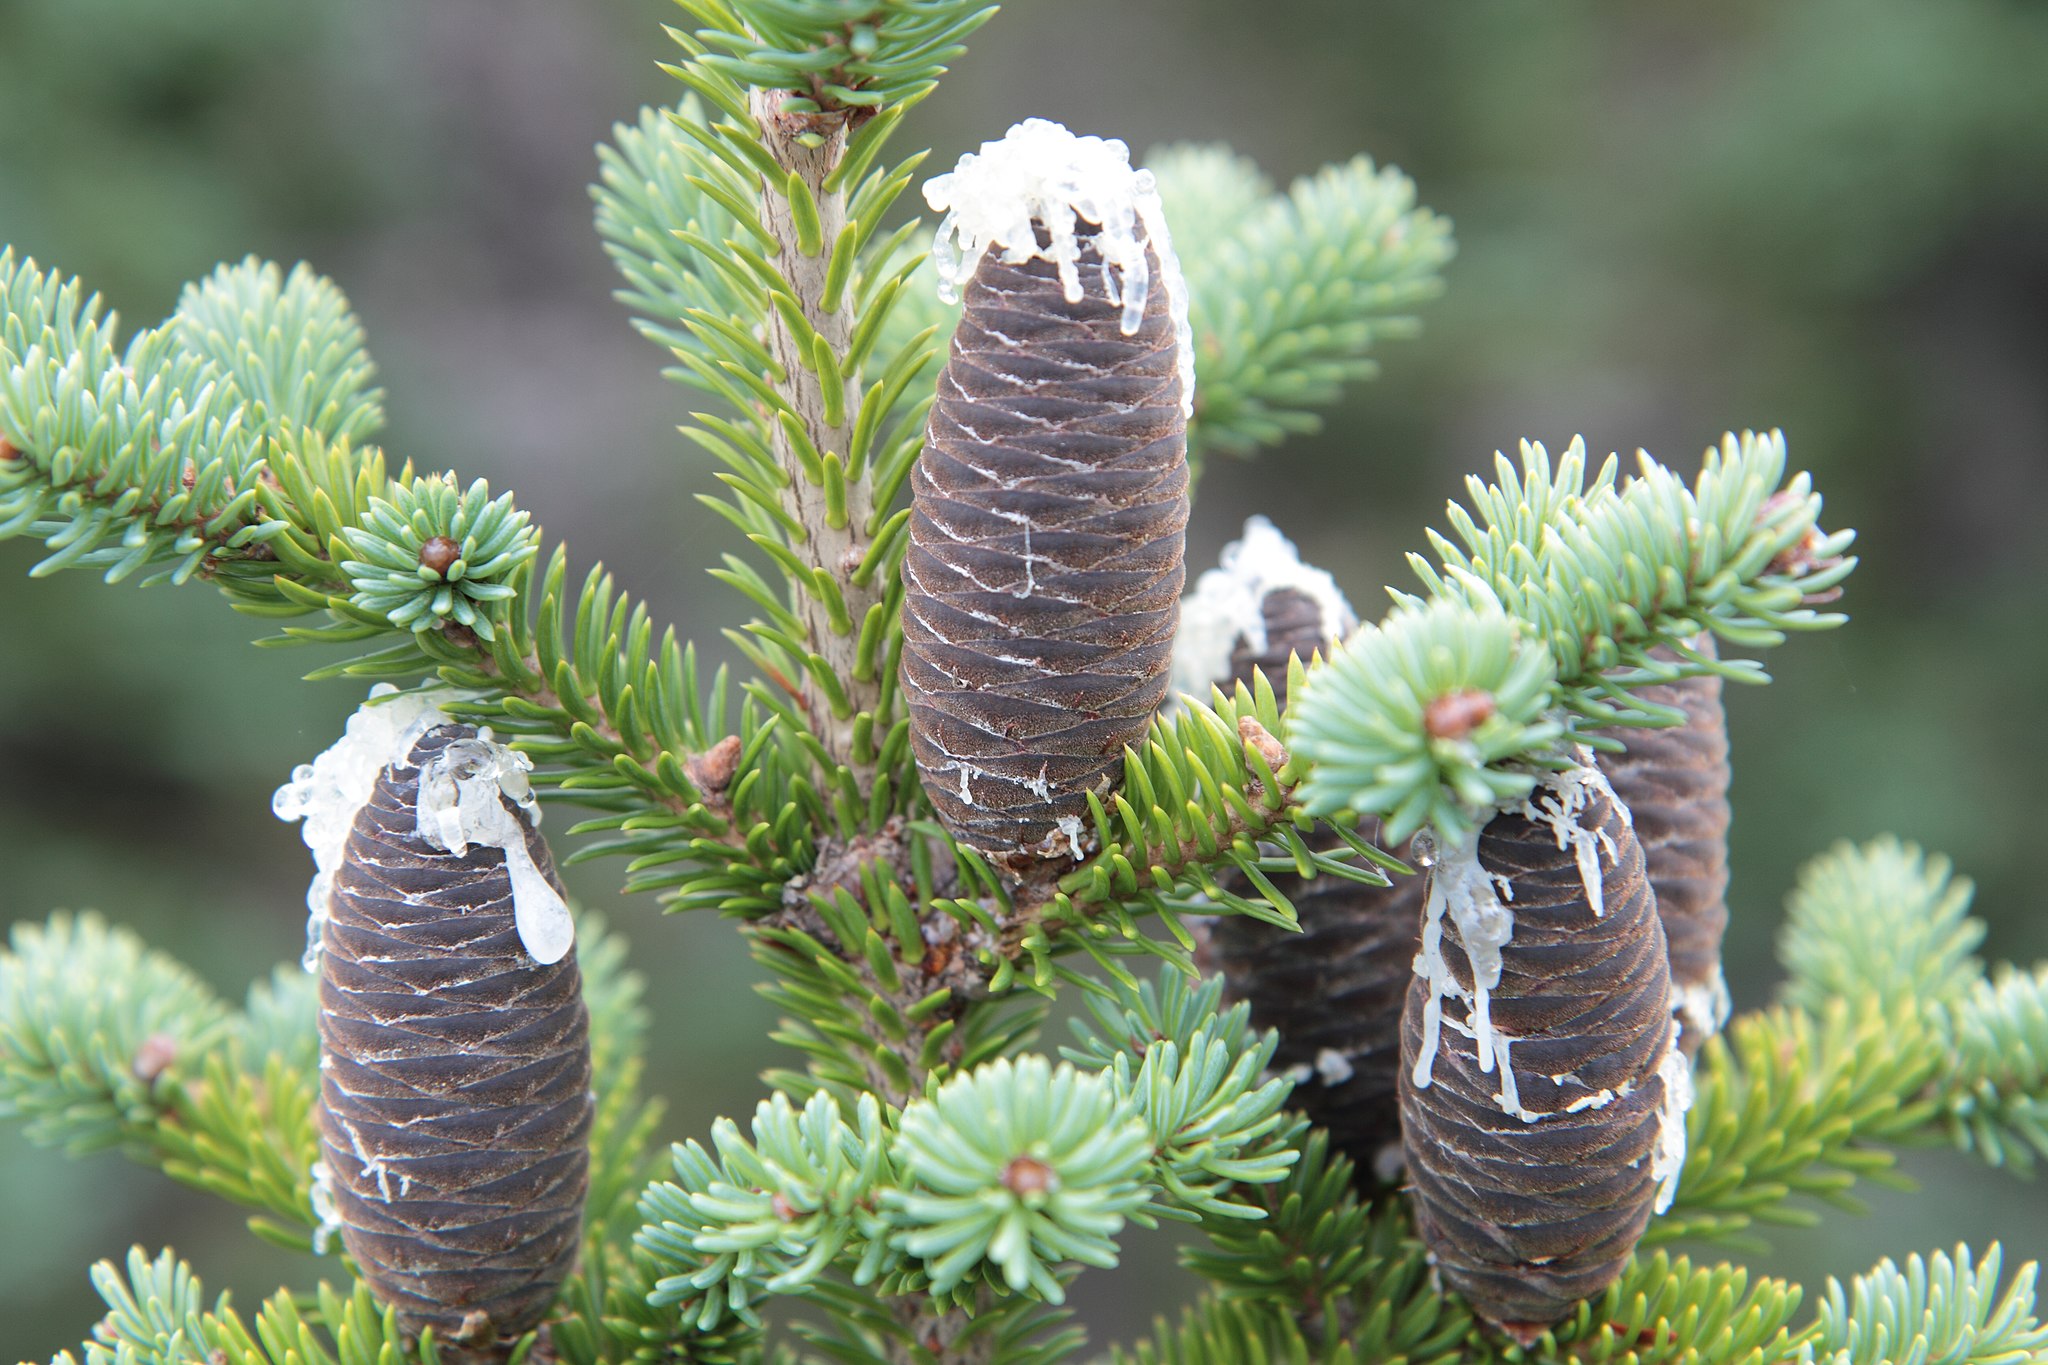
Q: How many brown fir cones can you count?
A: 5